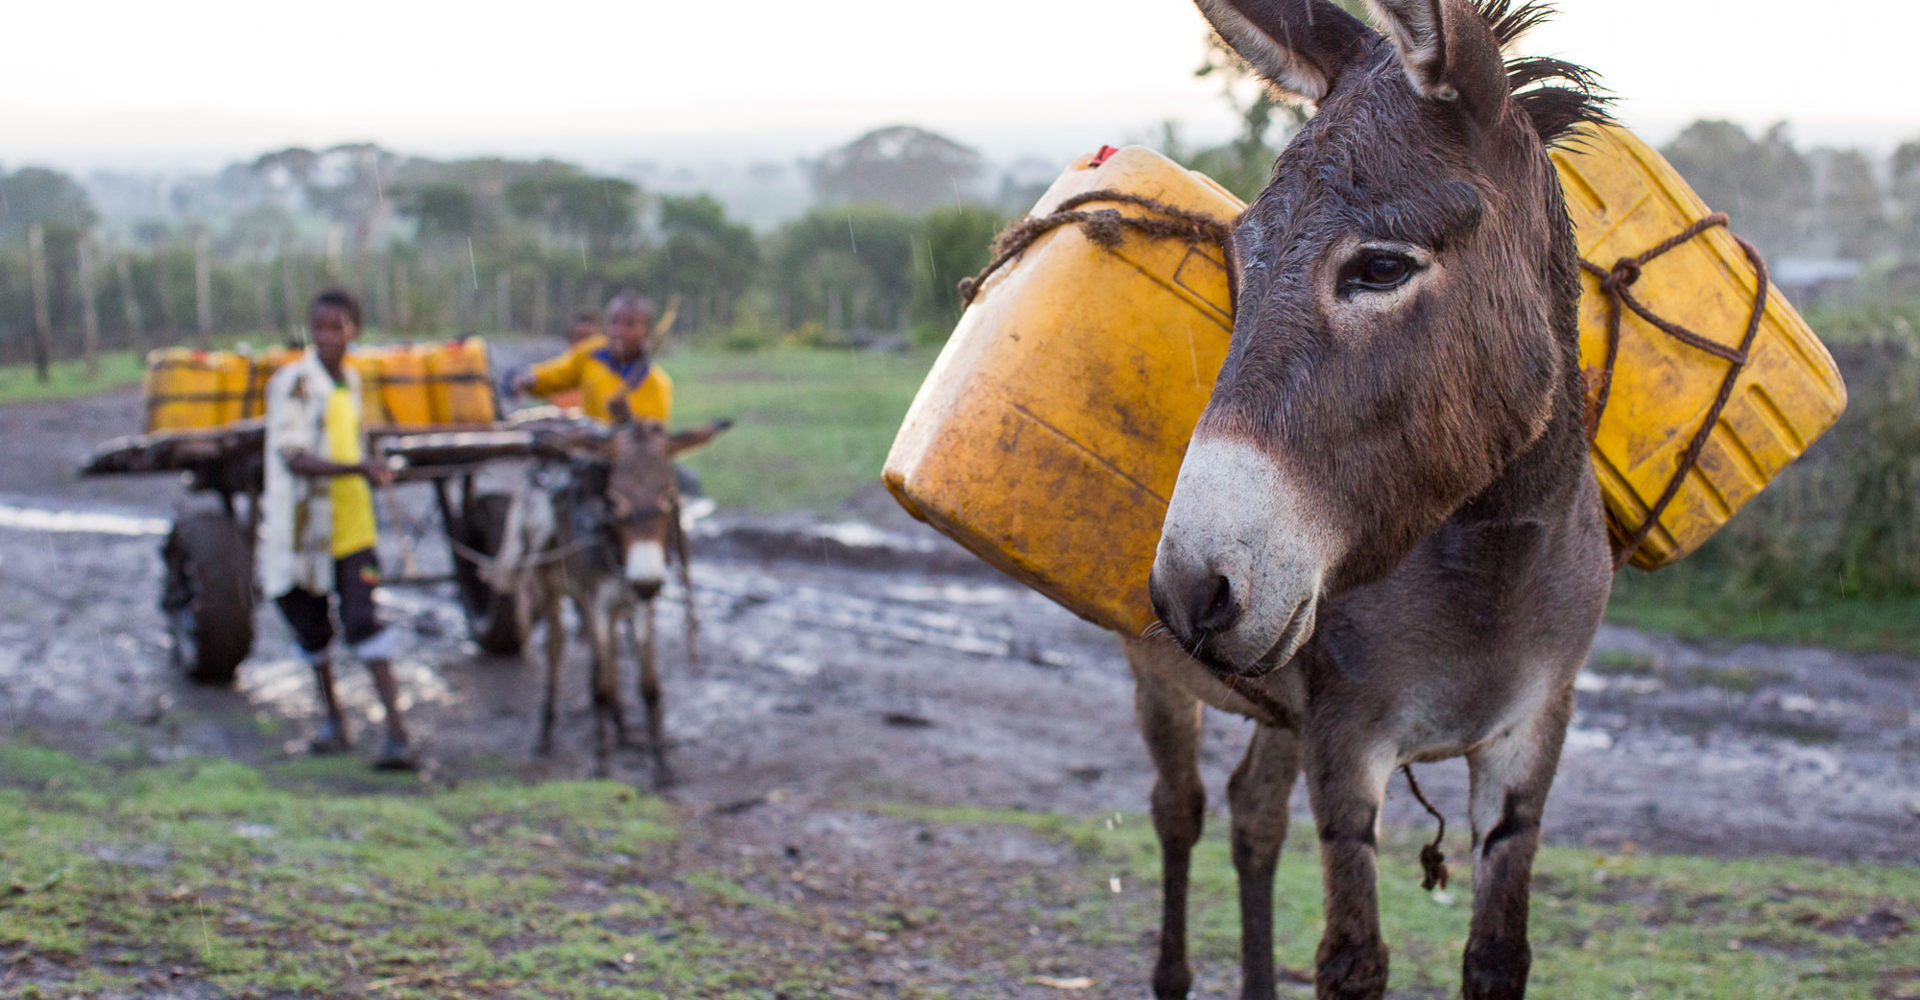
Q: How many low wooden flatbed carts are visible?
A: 1